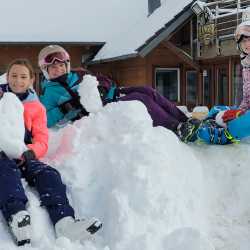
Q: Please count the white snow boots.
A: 2